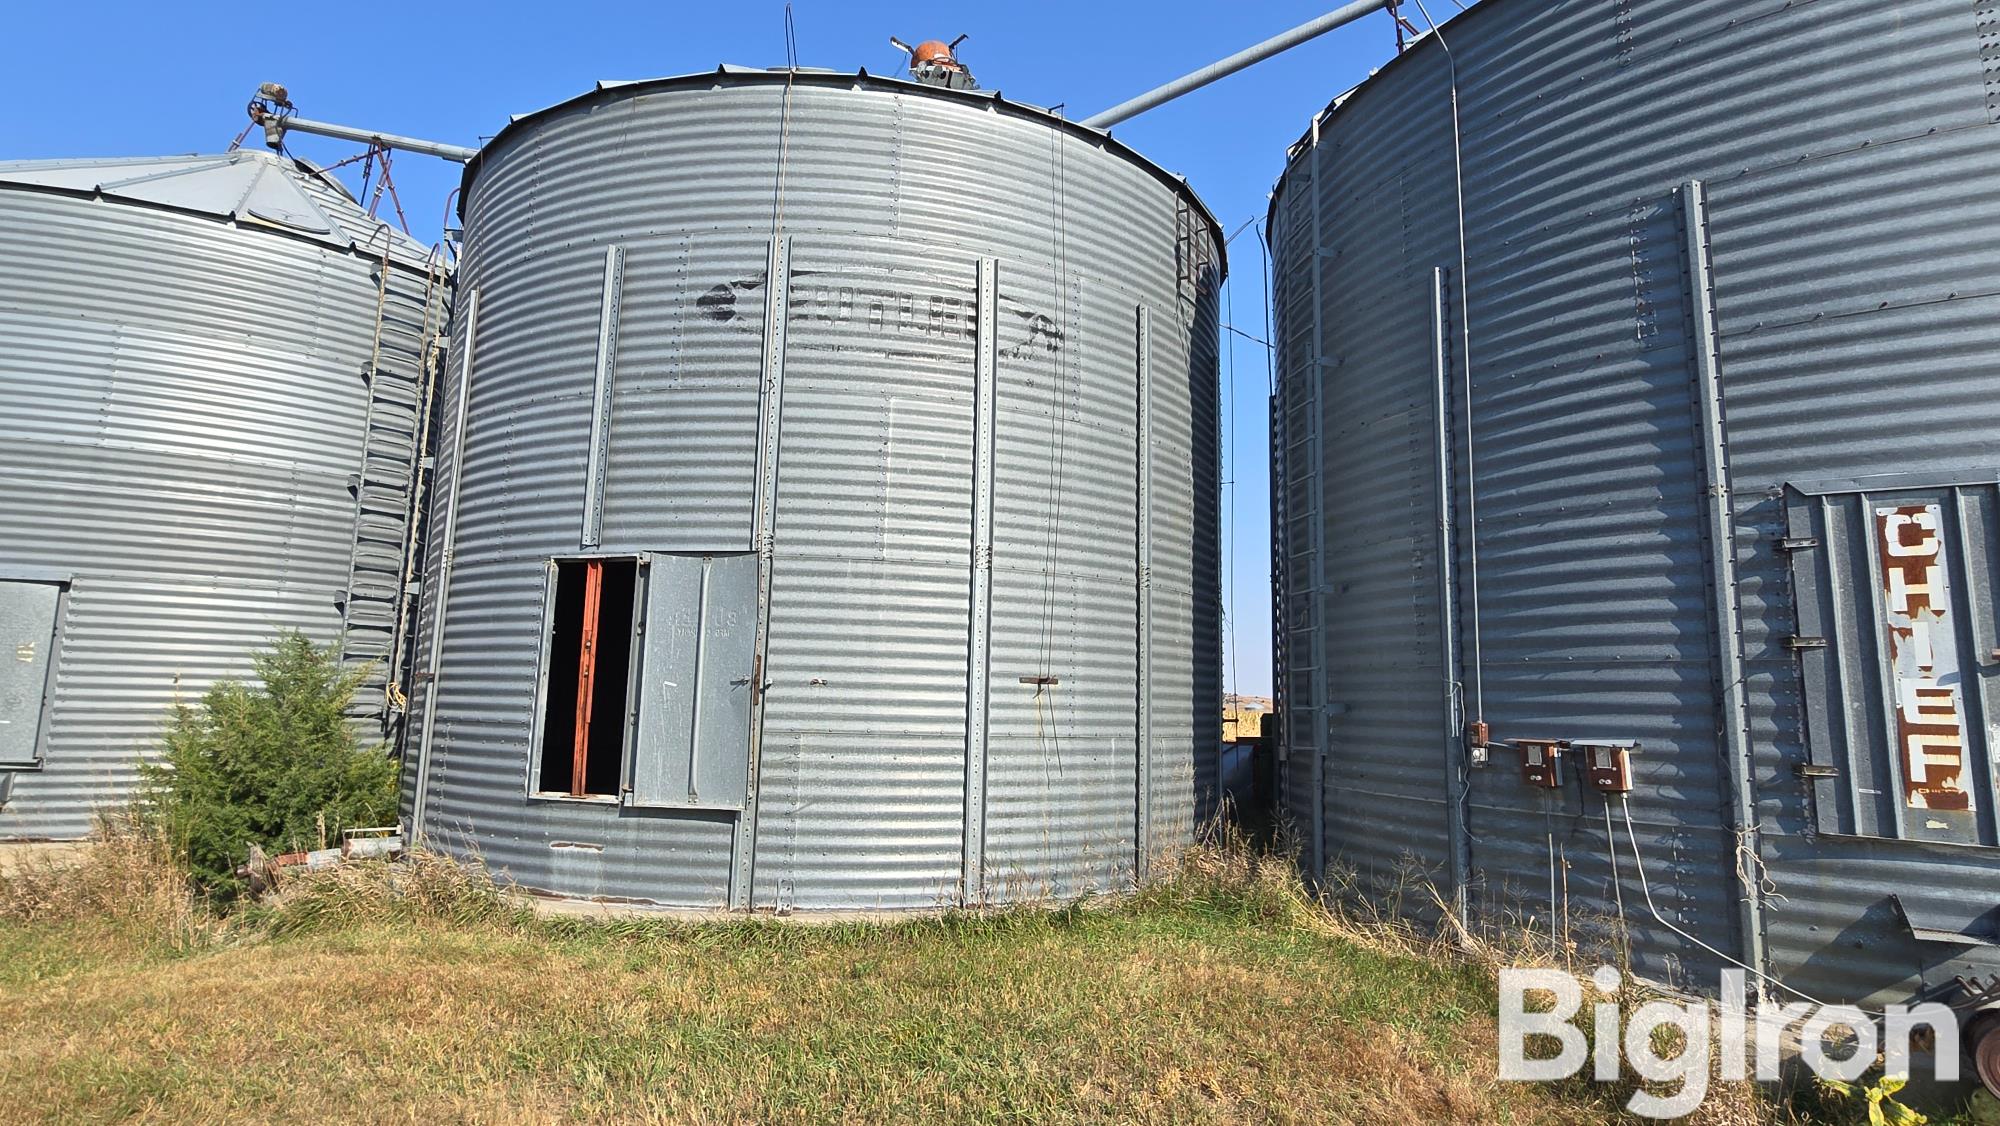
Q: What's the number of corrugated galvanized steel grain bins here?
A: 3